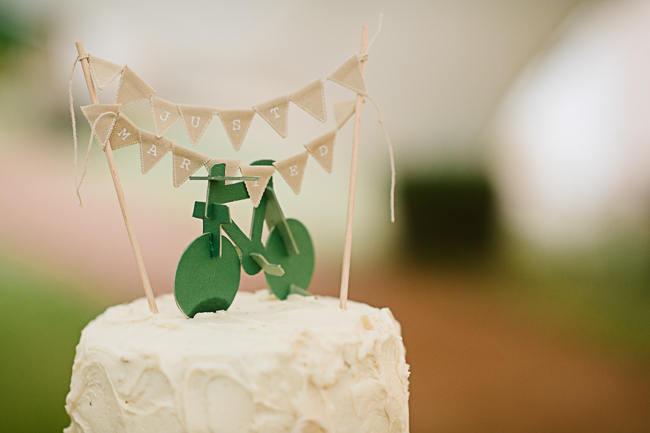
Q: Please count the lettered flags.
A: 10